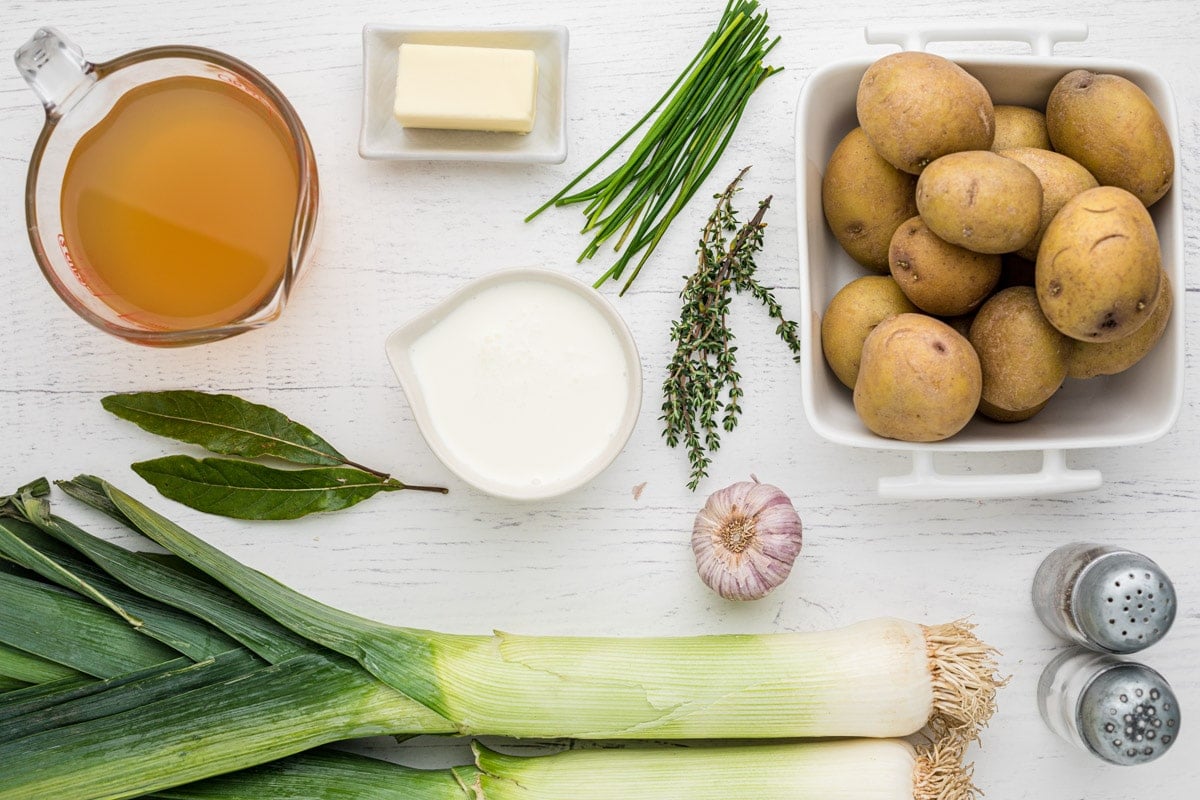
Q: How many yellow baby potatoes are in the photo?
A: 13